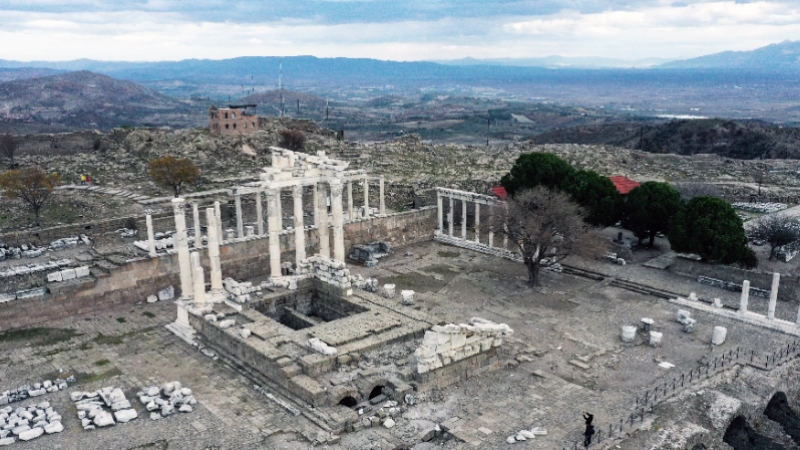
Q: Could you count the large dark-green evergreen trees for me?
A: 4